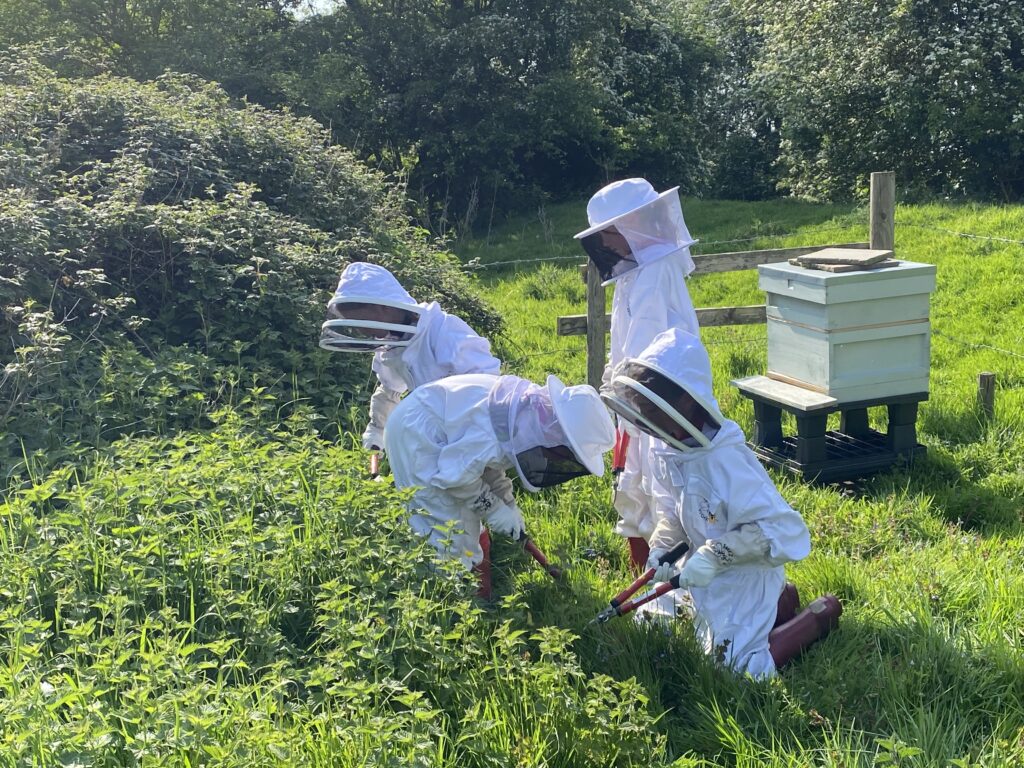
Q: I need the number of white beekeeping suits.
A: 4